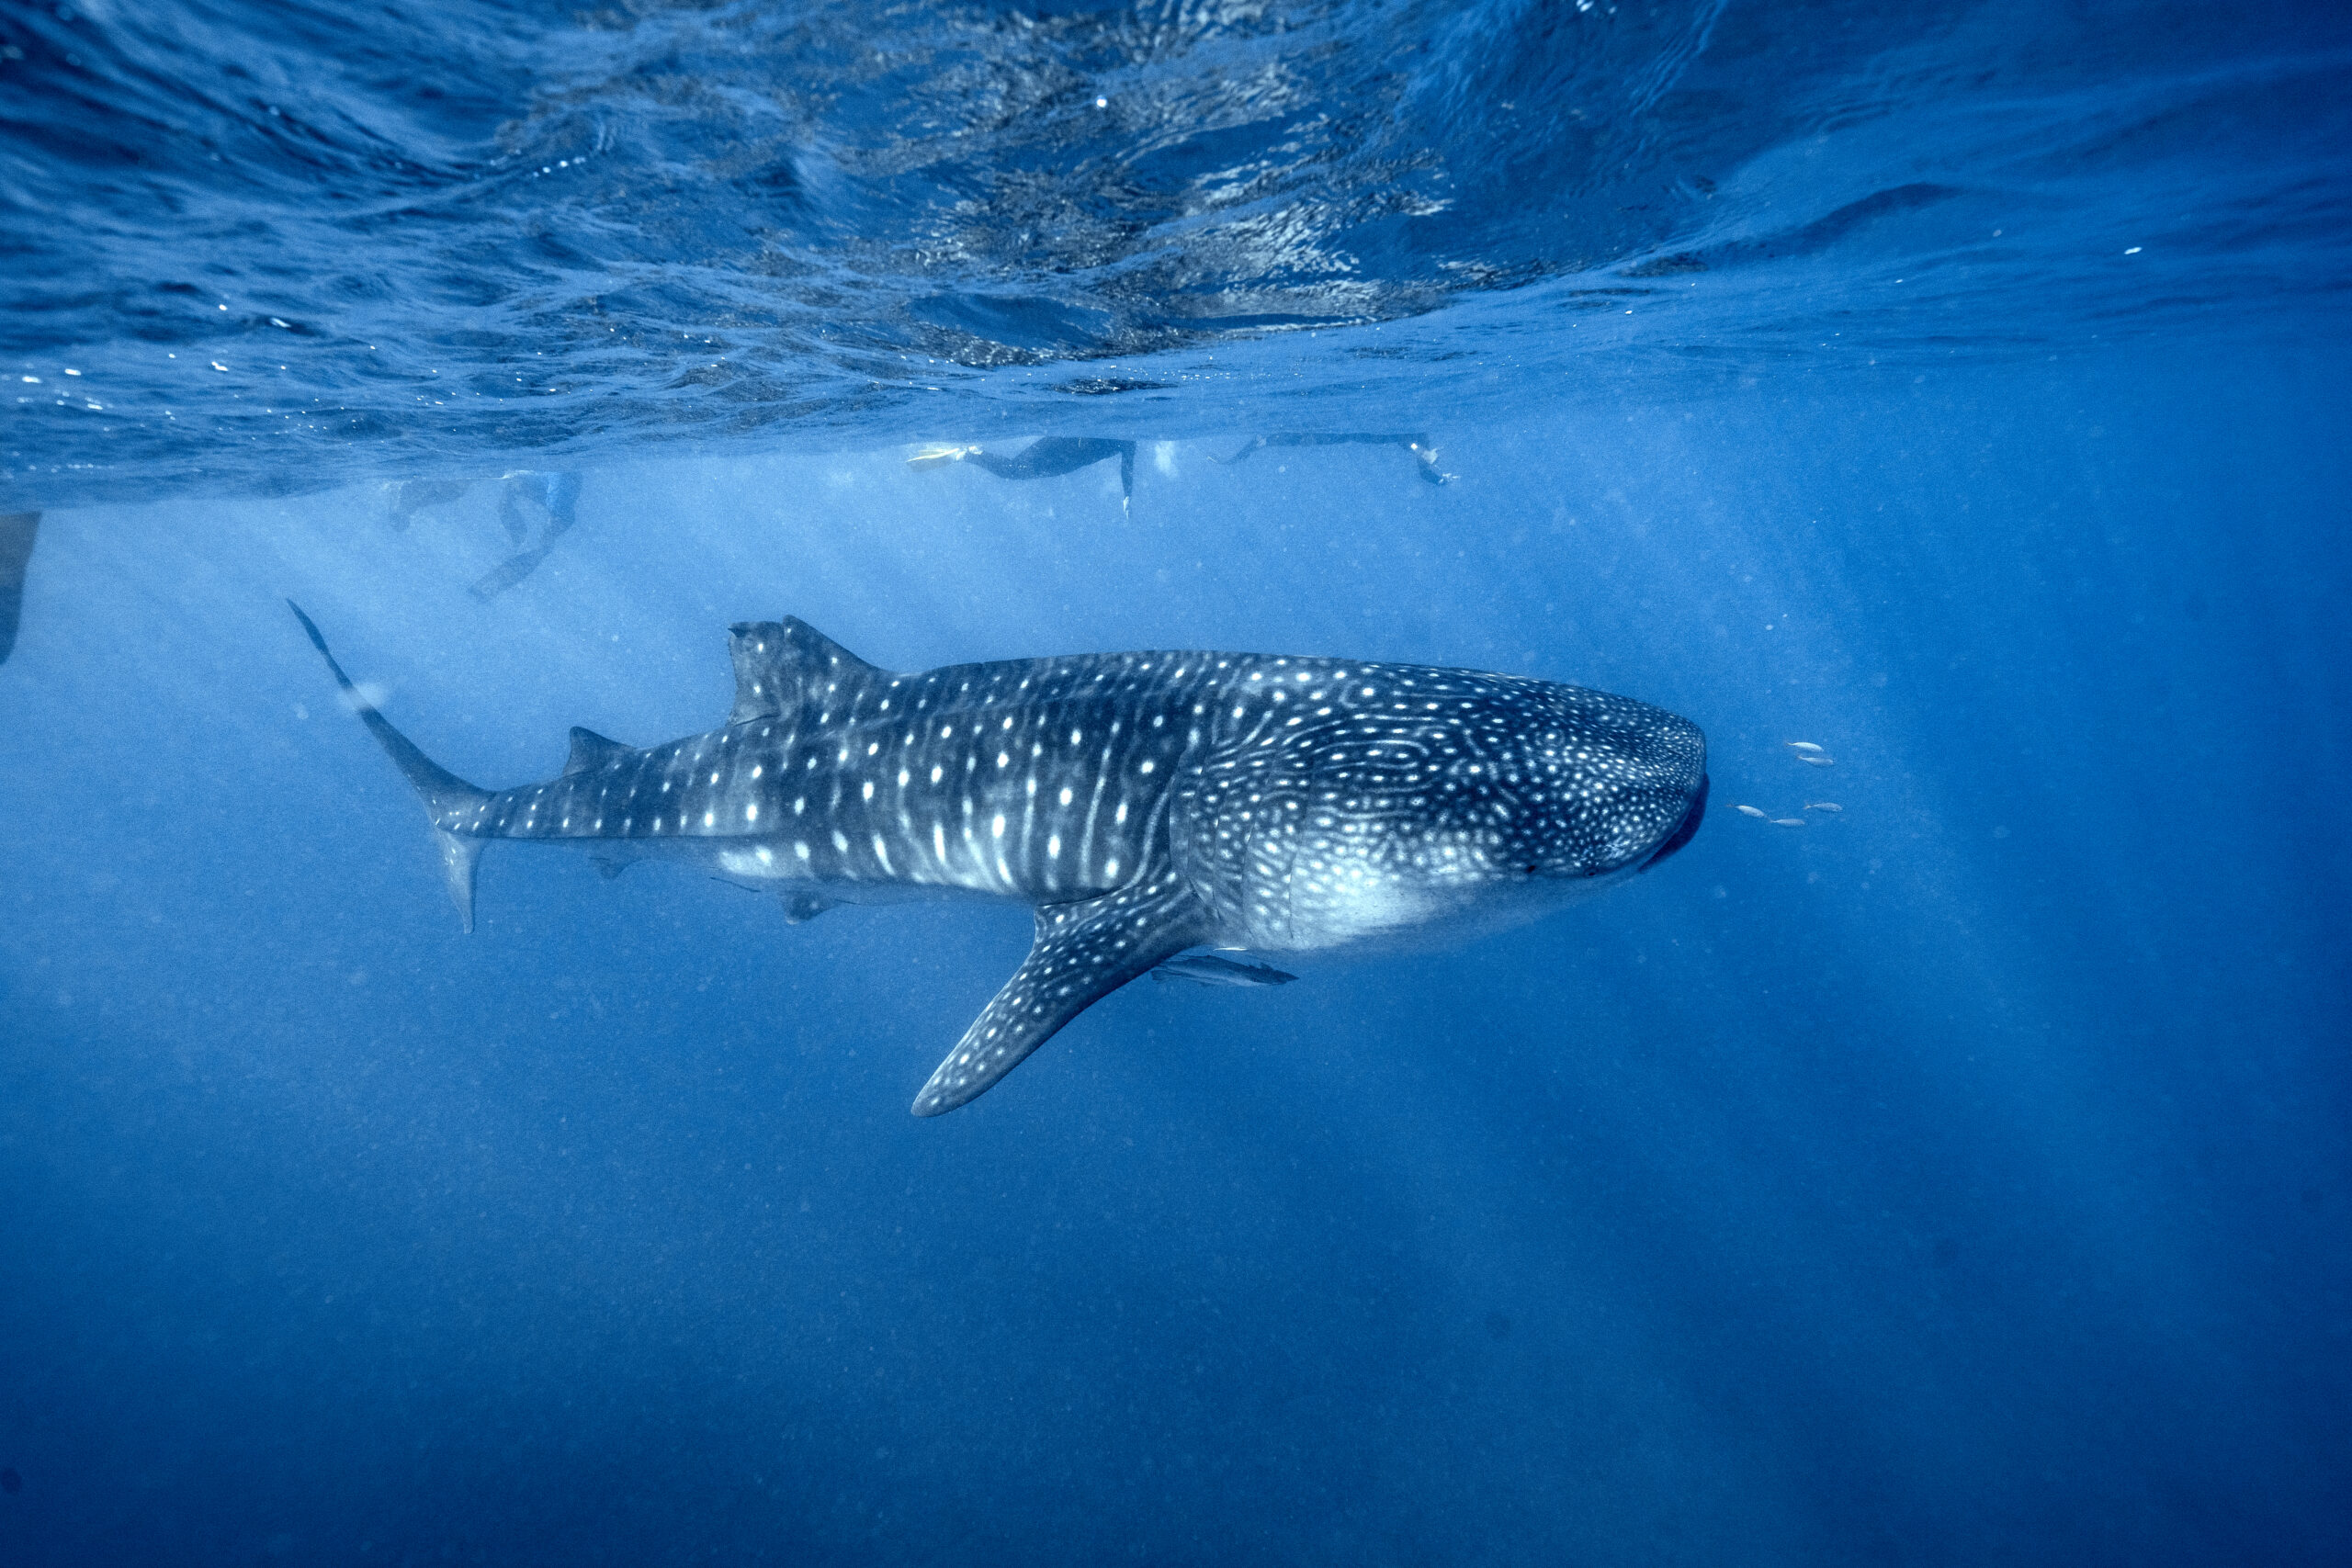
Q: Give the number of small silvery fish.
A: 5